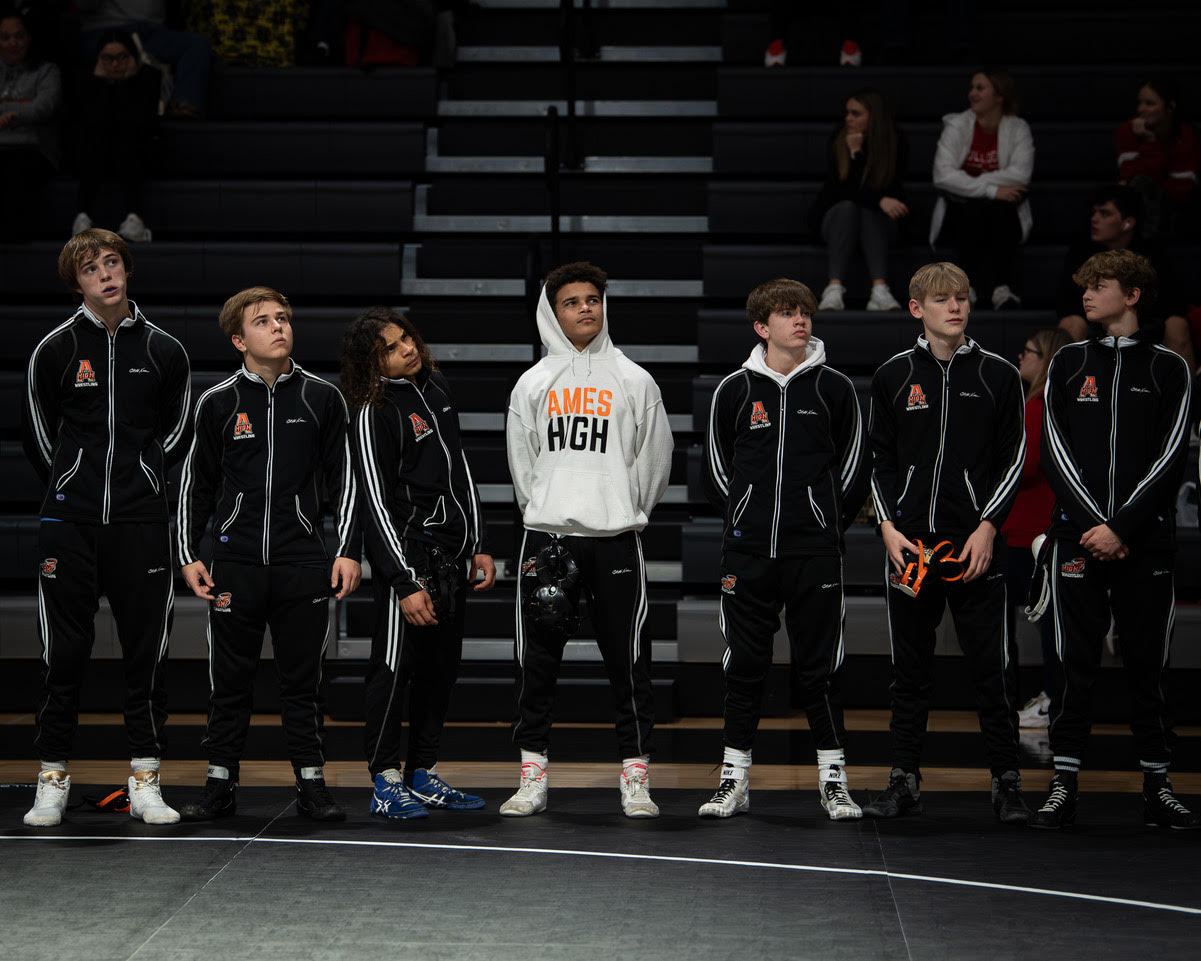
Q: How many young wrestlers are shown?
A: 7